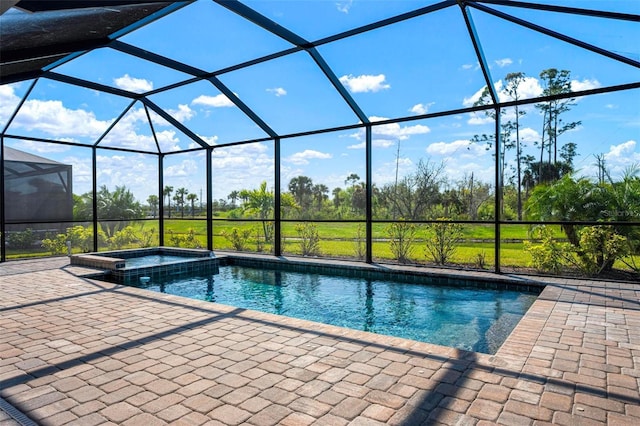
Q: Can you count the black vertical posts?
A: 7